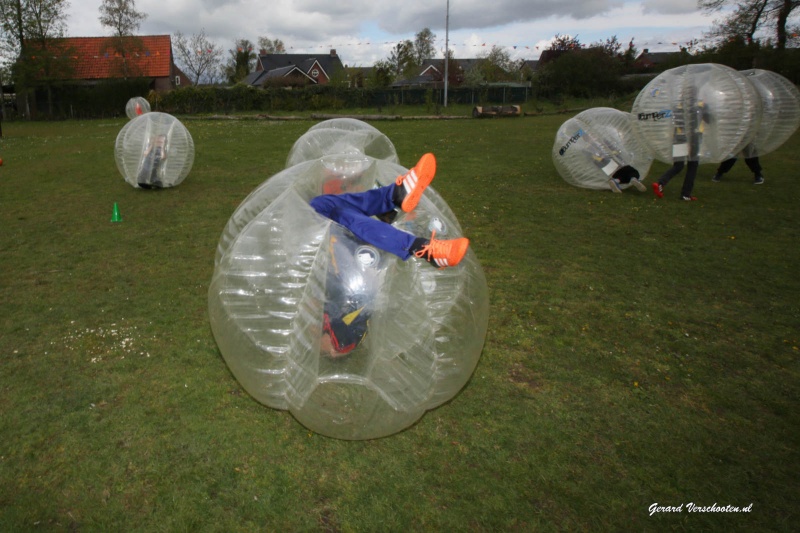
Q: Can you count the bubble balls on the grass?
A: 7